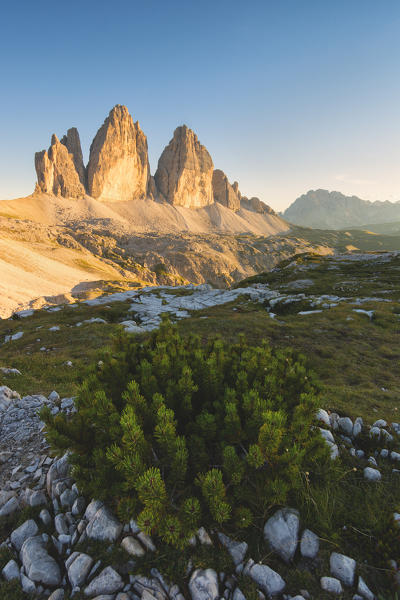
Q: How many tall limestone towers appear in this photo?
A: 3